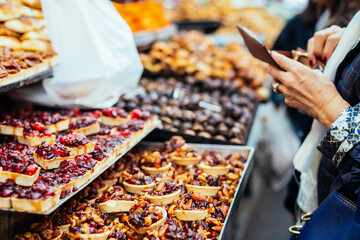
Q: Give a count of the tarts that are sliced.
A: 0